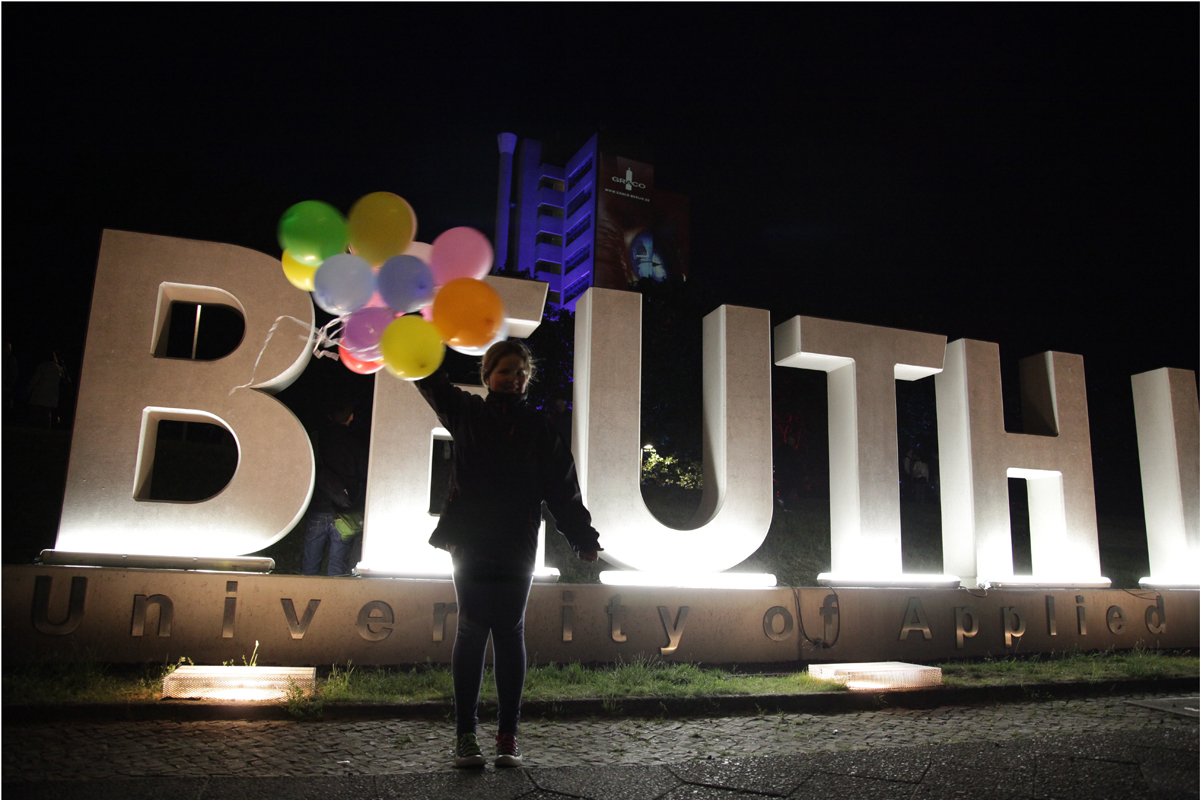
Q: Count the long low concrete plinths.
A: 1